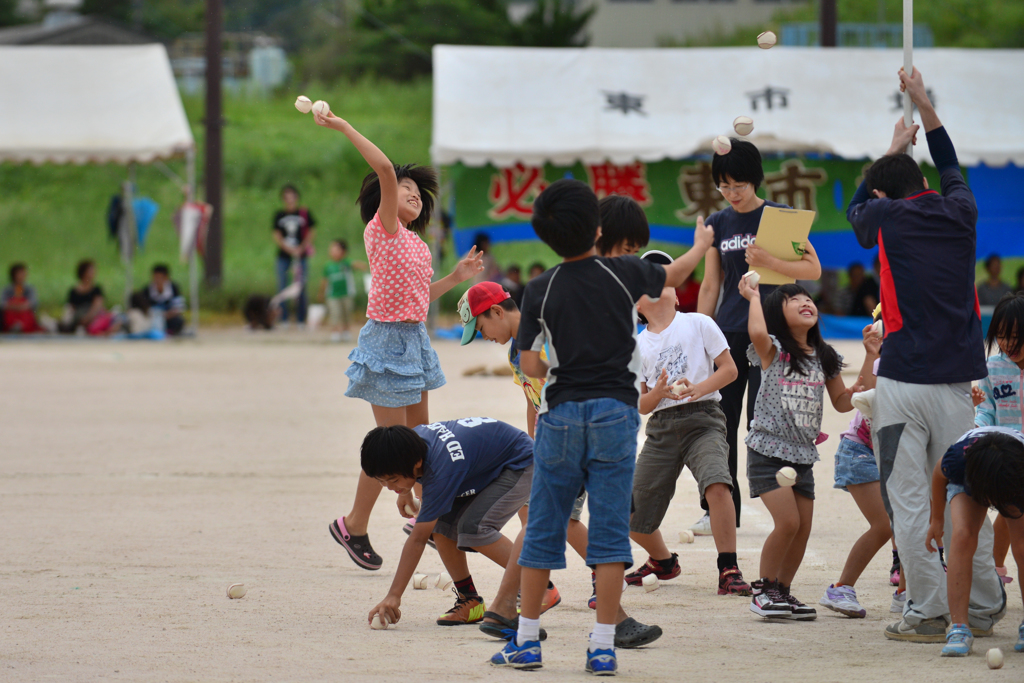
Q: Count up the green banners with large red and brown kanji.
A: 1